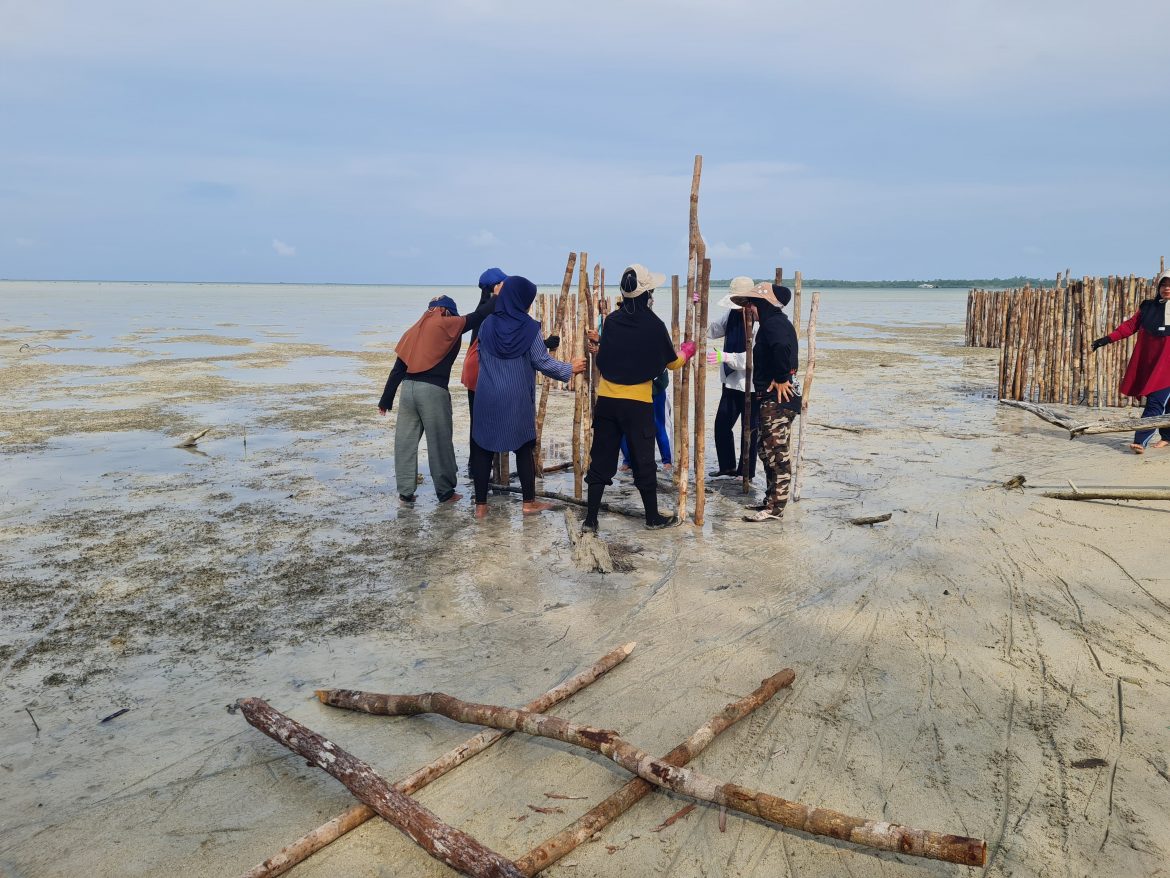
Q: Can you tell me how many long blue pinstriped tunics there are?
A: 1